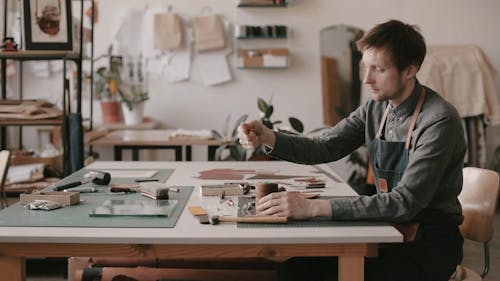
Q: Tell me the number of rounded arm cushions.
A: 0